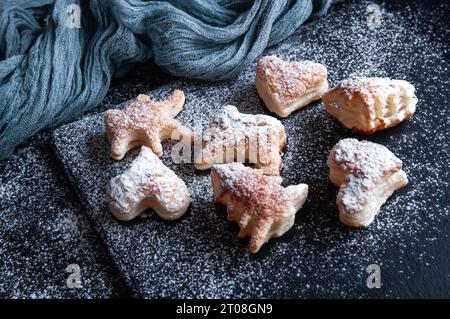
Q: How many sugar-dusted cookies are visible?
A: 7